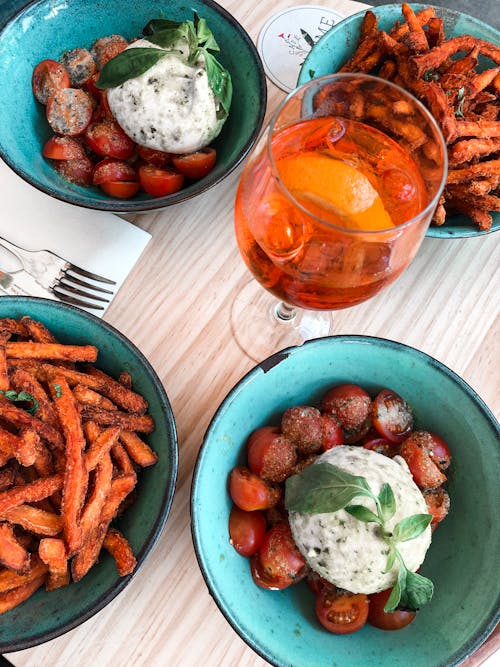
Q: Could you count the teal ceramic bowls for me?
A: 4